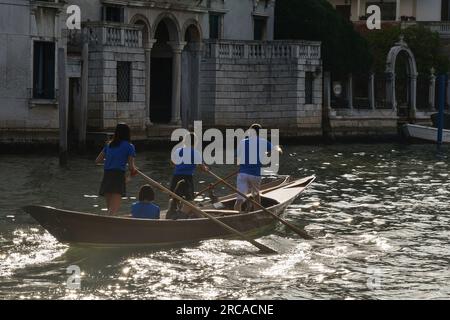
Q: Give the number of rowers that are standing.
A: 3